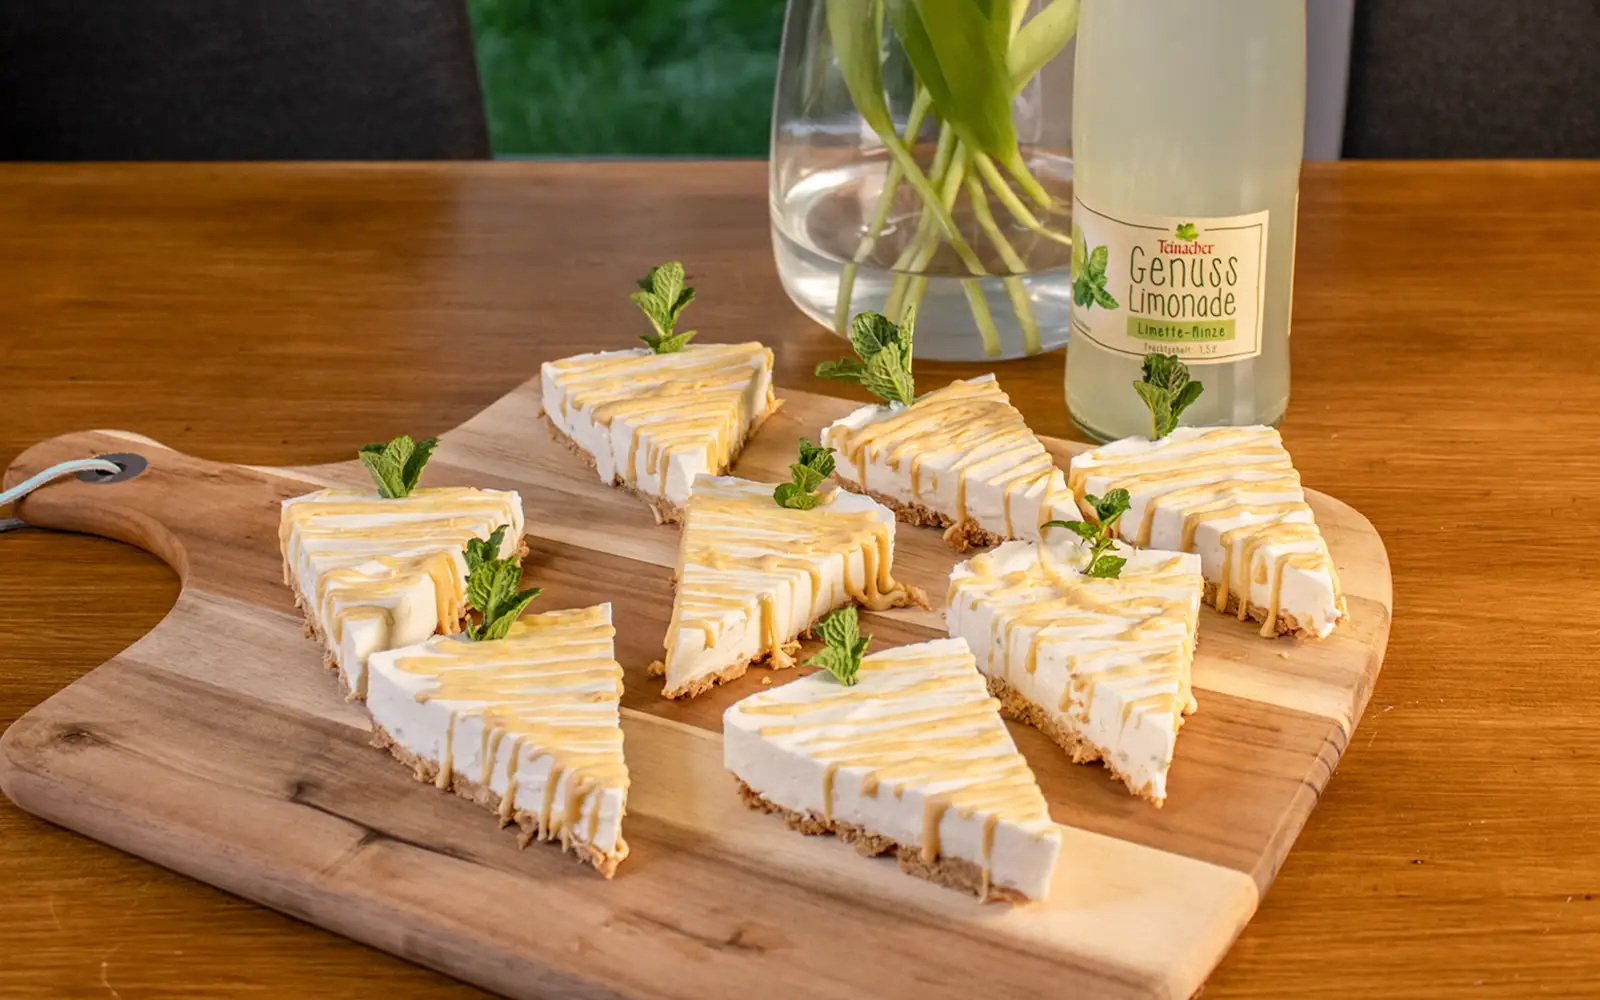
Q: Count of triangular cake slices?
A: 8